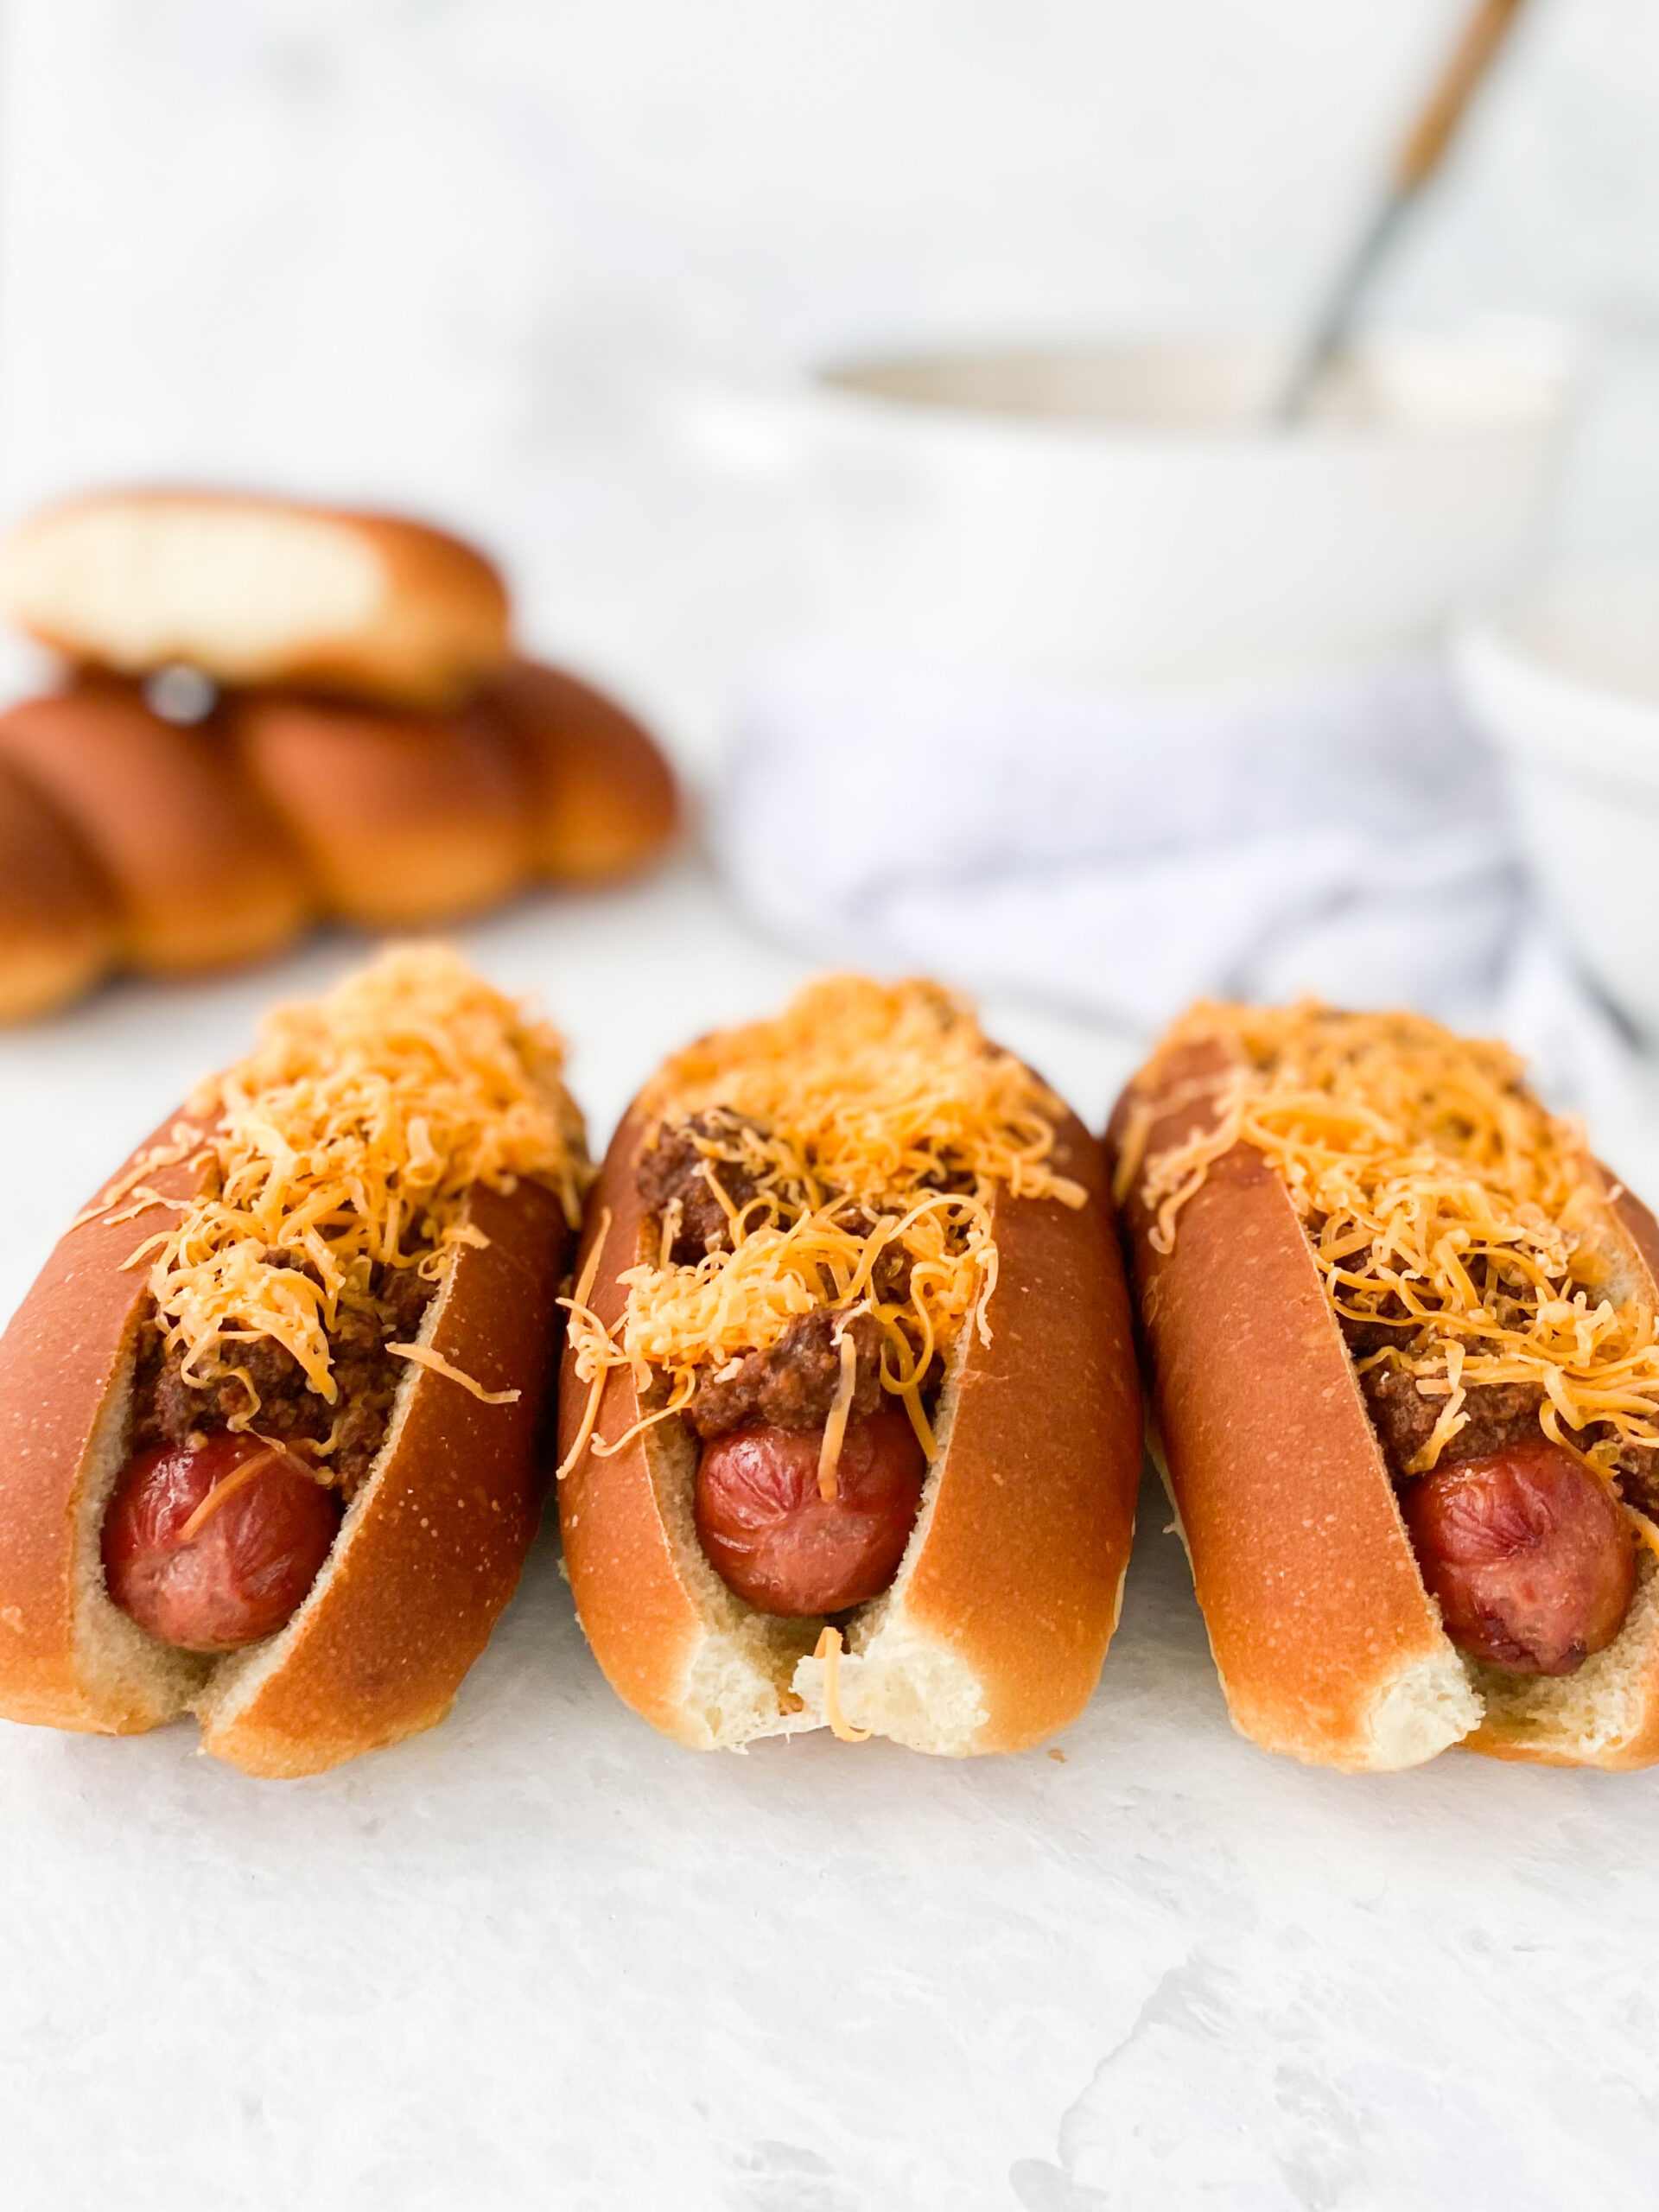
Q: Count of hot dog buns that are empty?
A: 5